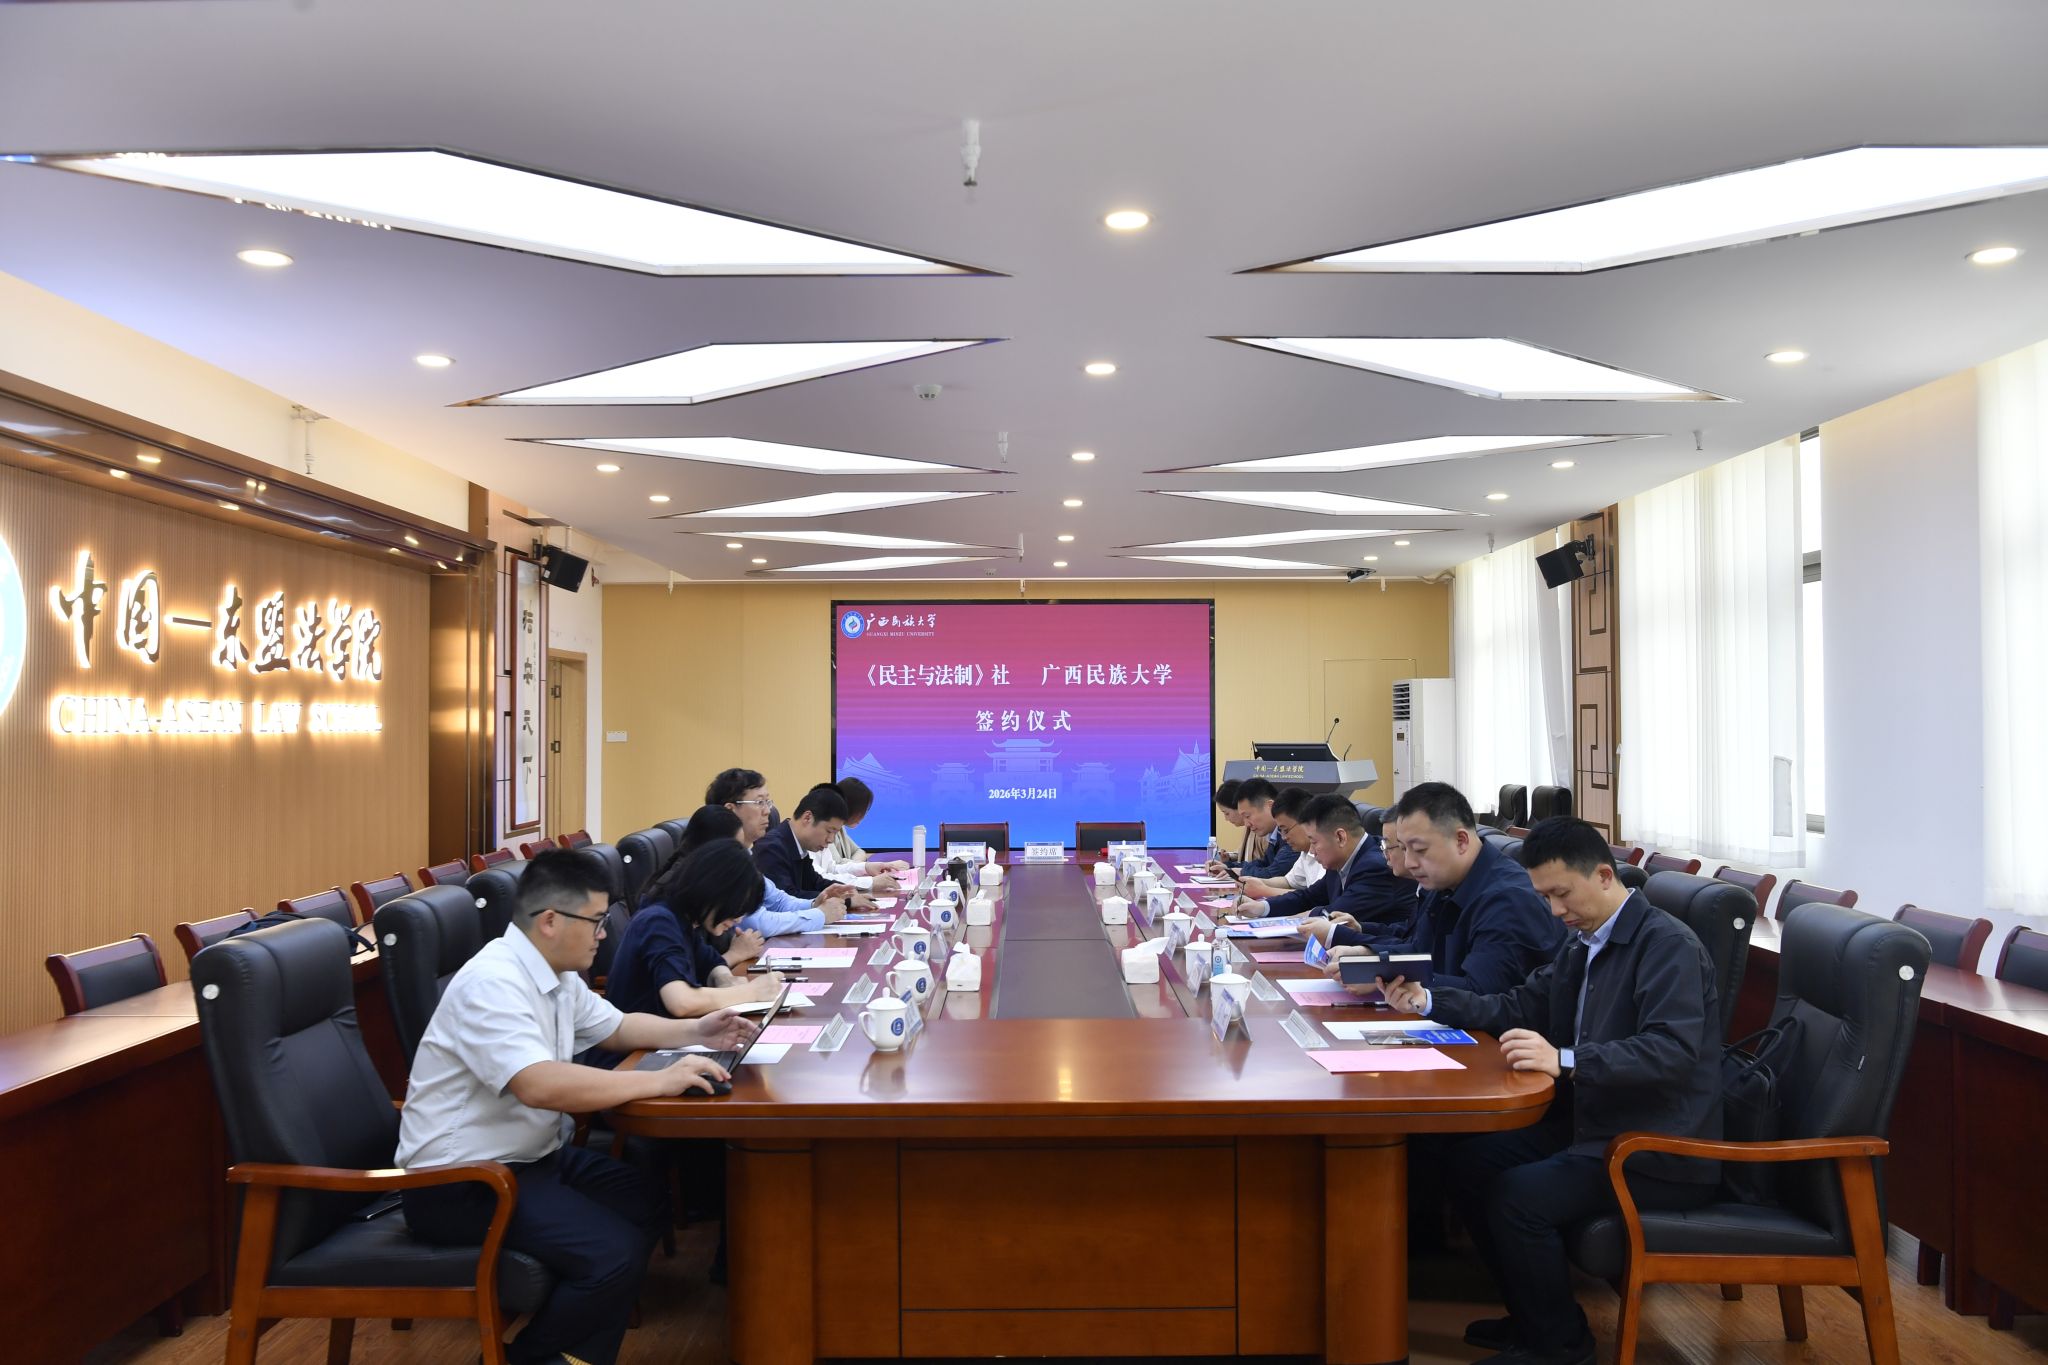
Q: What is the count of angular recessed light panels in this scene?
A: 12